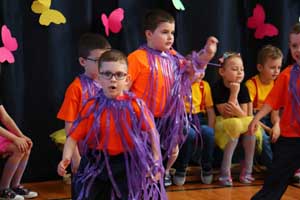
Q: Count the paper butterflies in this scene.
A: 5